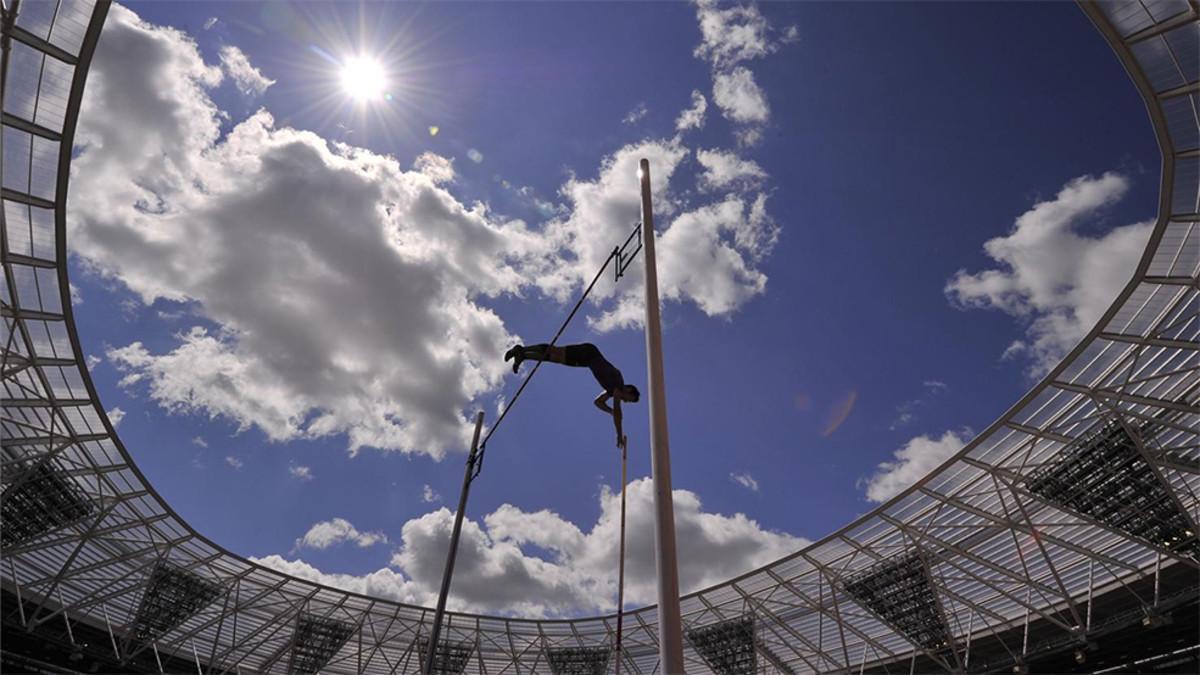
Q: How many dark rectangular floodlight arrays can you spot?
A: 8